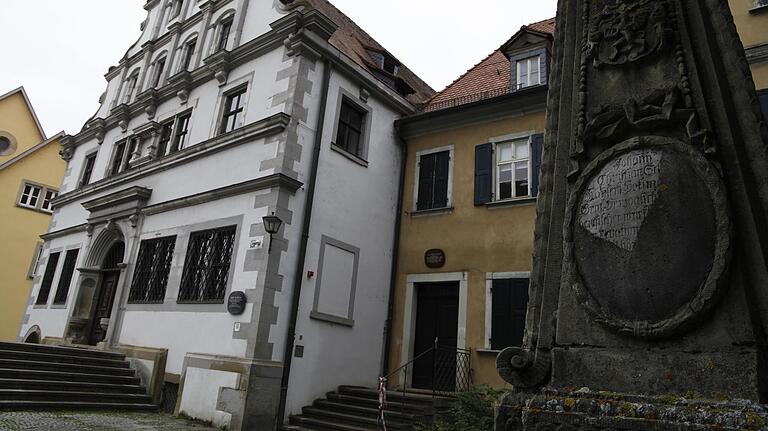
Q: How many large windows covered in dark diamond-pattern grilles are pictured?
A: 2